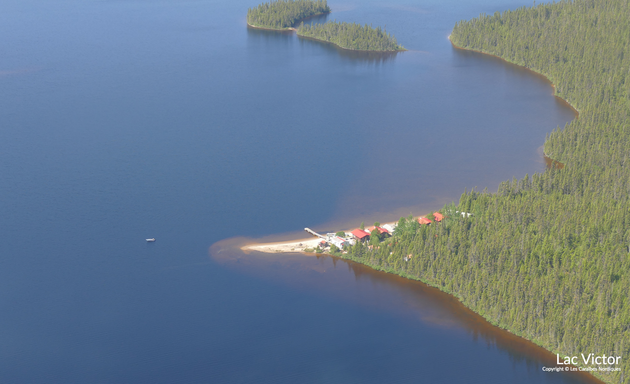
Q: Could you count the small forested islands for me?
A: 2